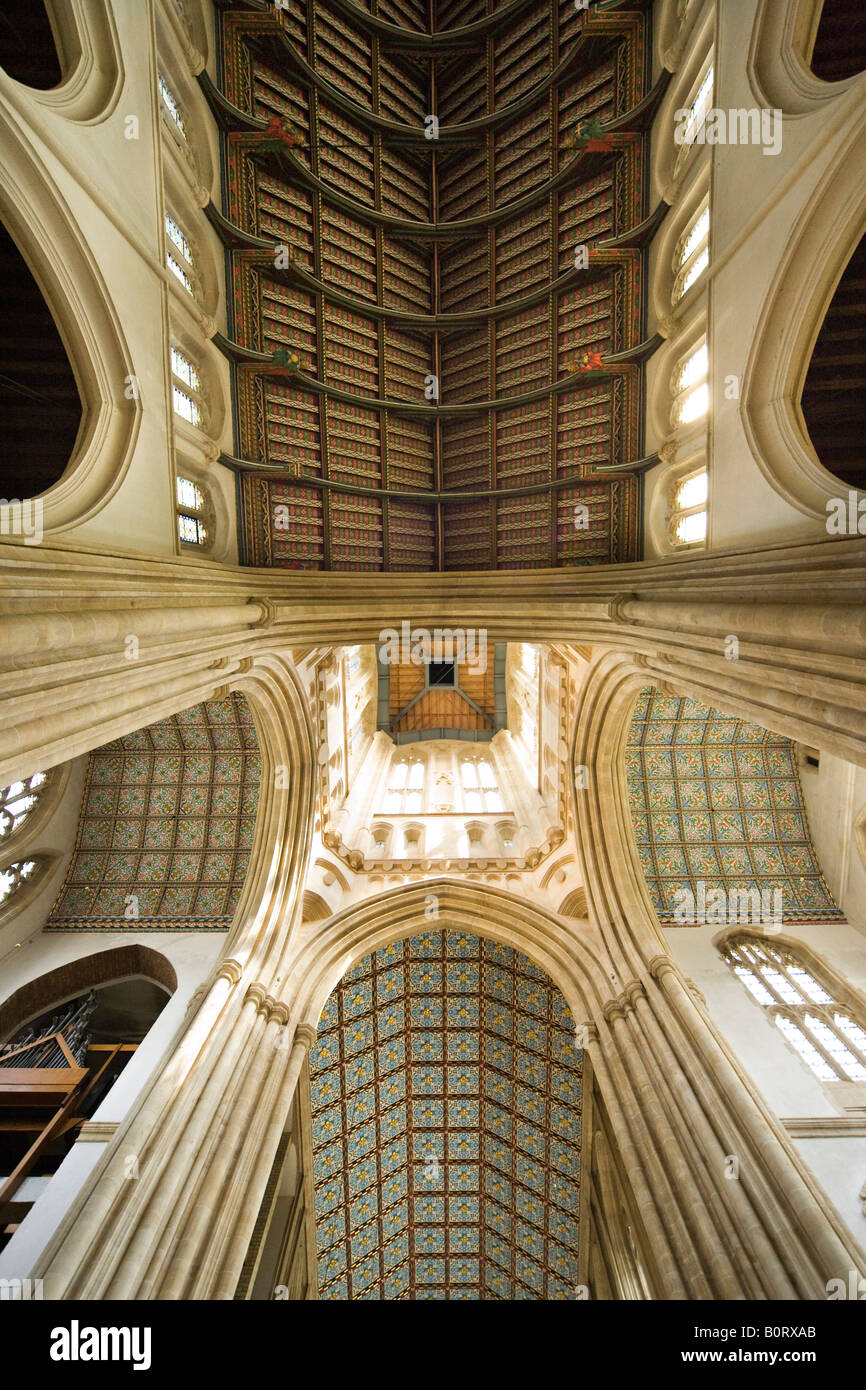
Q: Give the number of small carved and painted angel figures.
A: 4